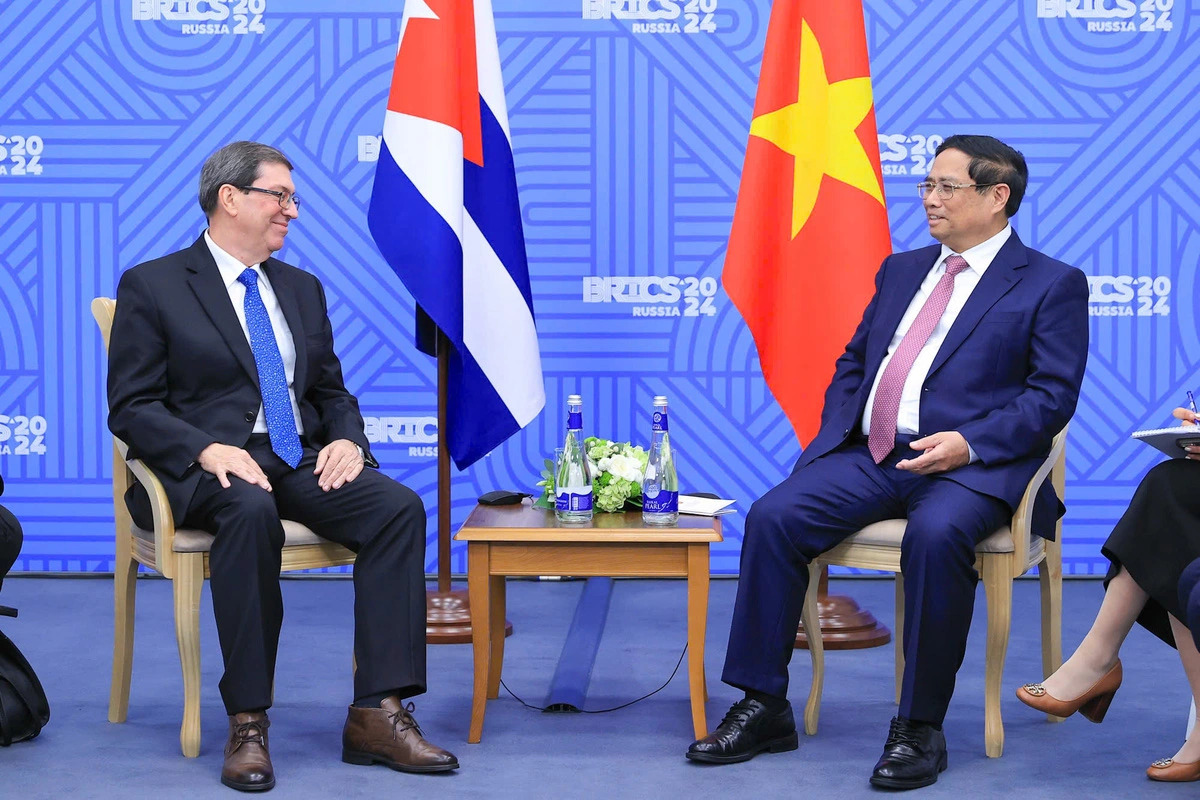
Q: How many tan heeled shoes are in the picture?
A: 2